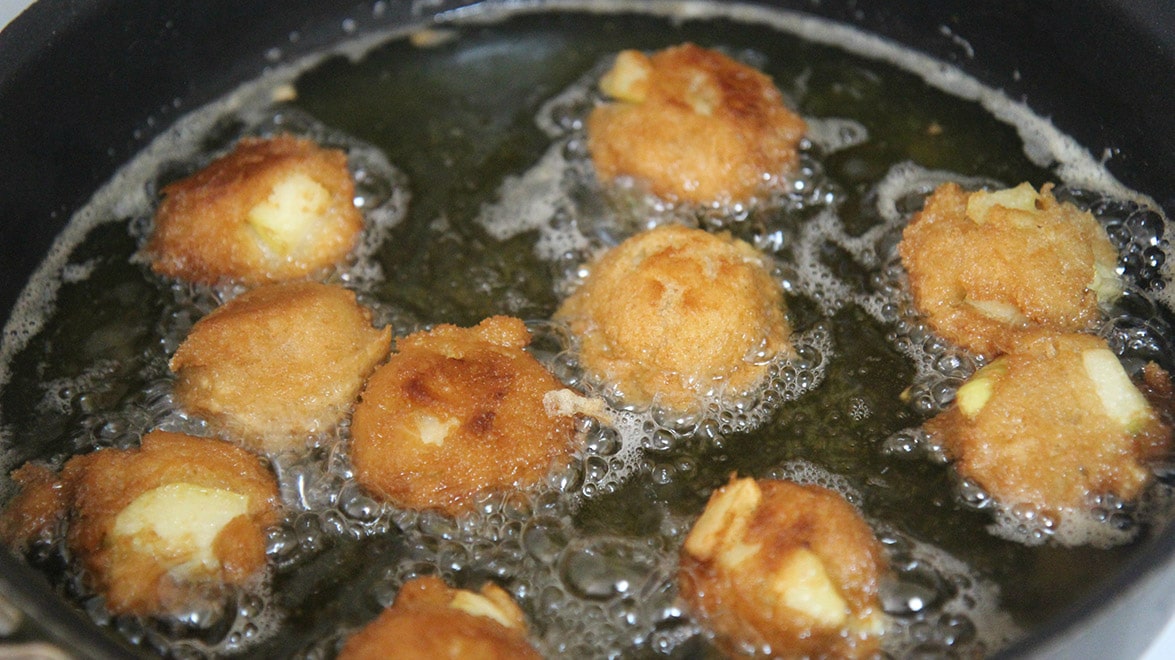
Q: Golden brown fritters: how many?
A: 10